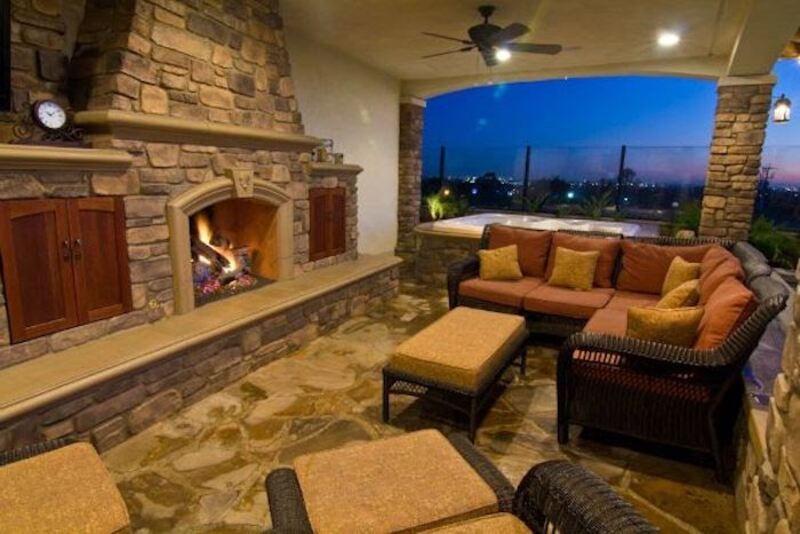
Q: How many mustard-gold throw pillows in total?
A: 5